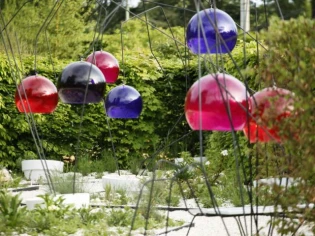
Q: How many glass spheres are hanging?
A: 7